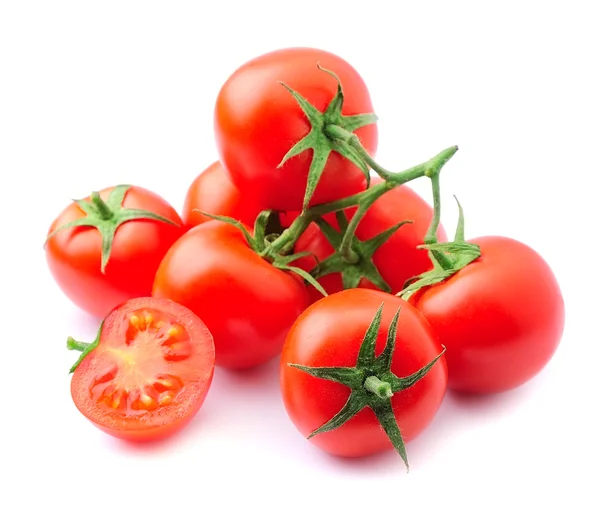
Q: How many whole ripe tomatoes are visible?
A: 7